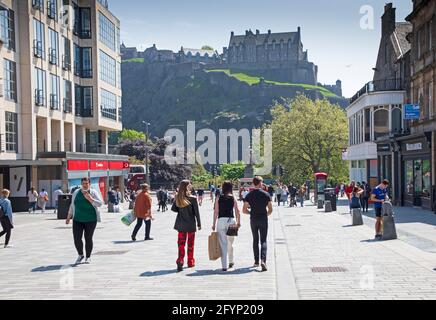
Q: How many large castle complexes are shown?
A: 1